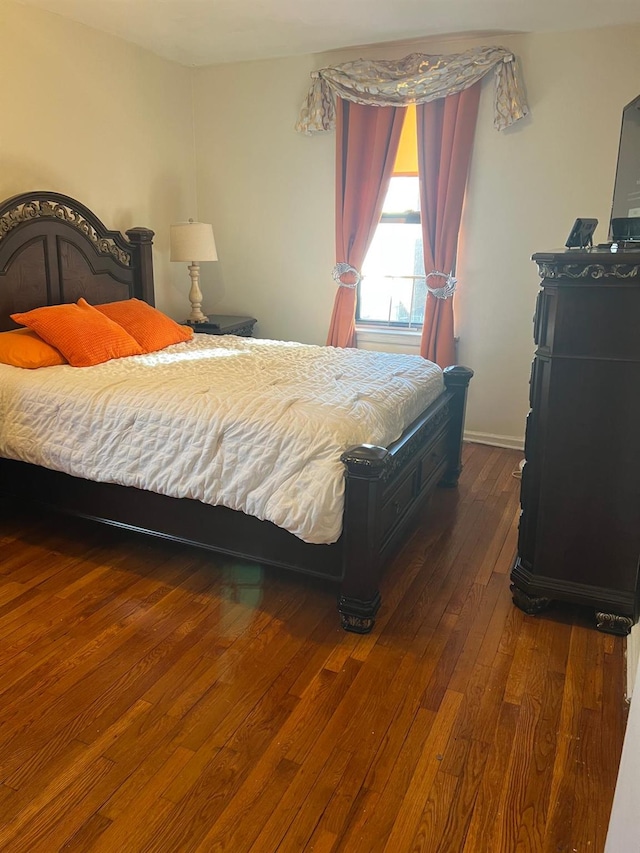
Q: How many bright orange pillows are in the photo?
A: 3